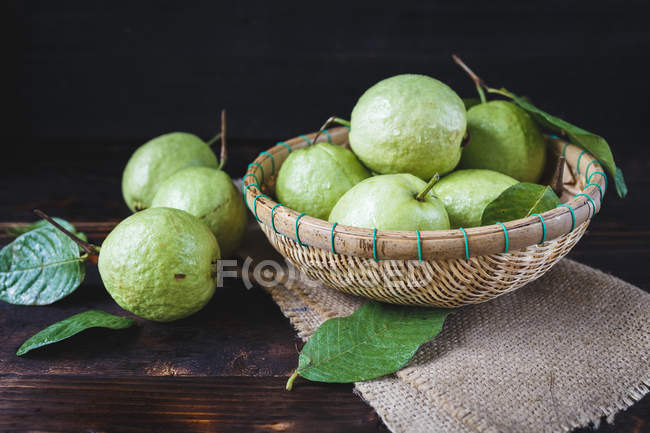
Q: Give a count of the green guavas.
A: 8